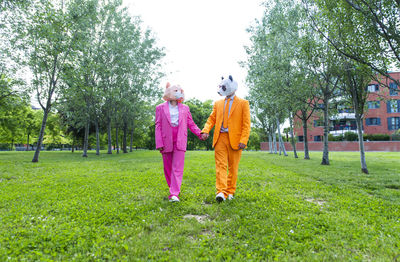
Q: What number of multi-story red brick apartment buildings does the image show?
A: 1